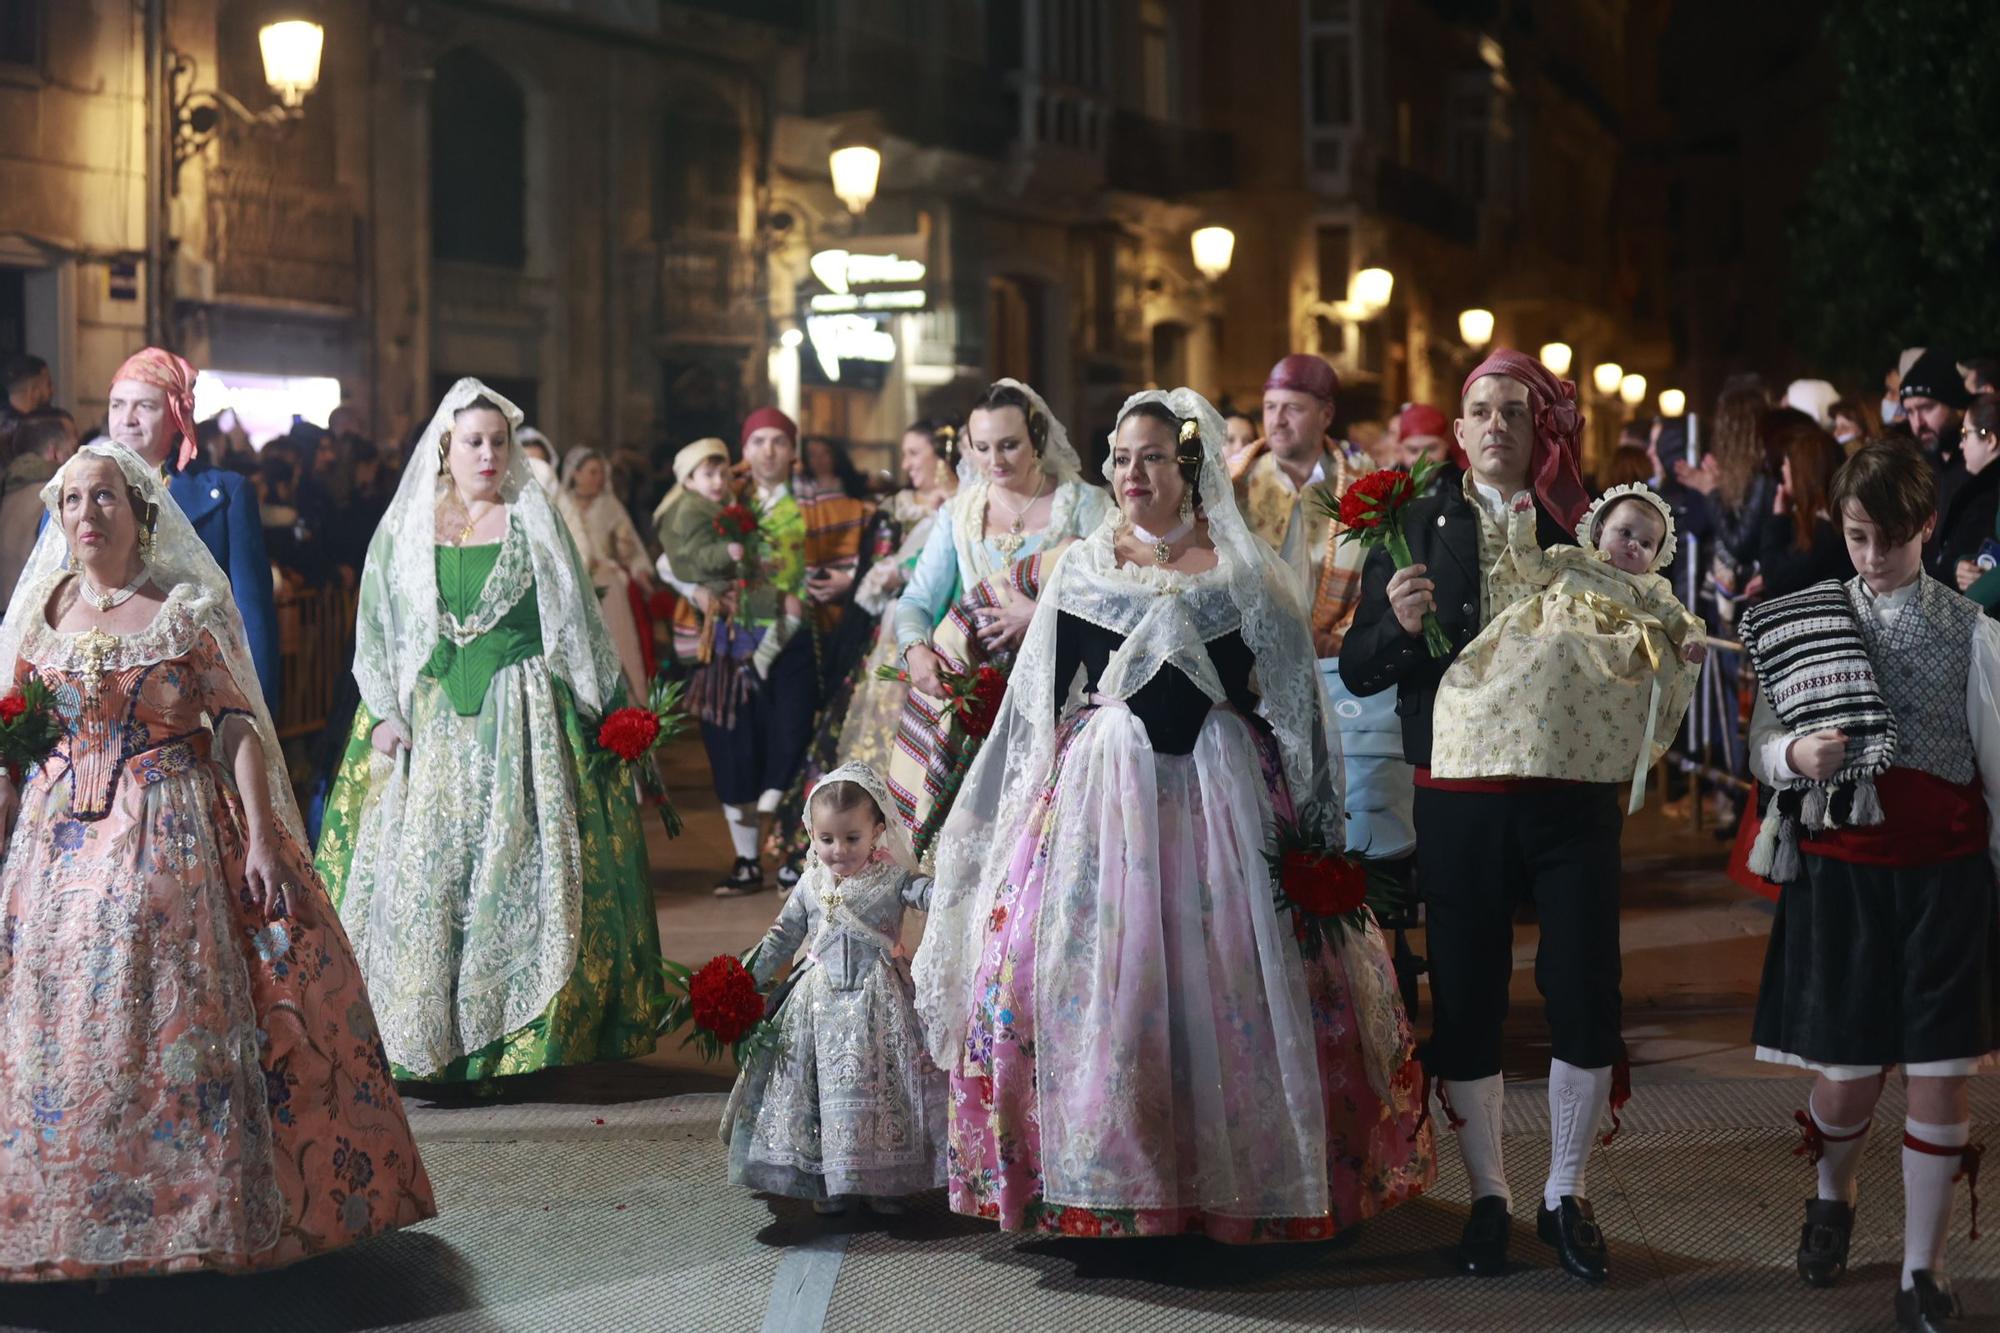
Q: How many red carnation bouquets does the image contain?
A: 7